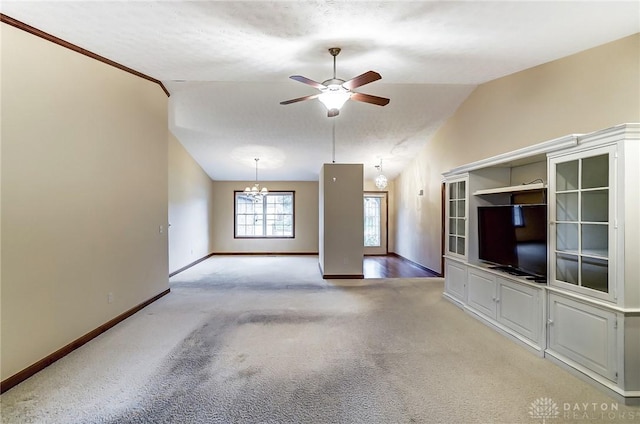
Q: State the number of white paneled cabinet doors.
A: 4